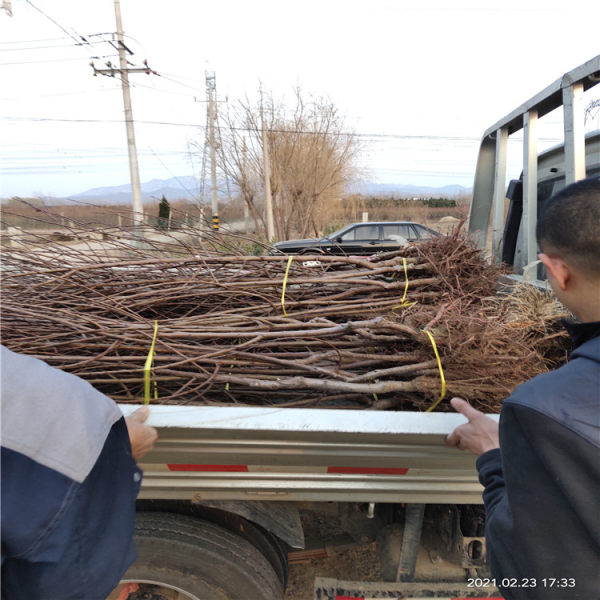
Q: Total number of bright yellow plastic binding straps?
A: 4